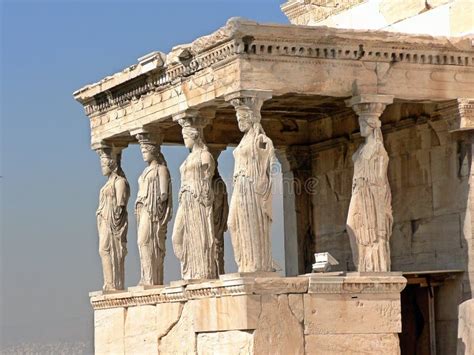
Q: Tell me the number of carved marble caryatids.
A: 6